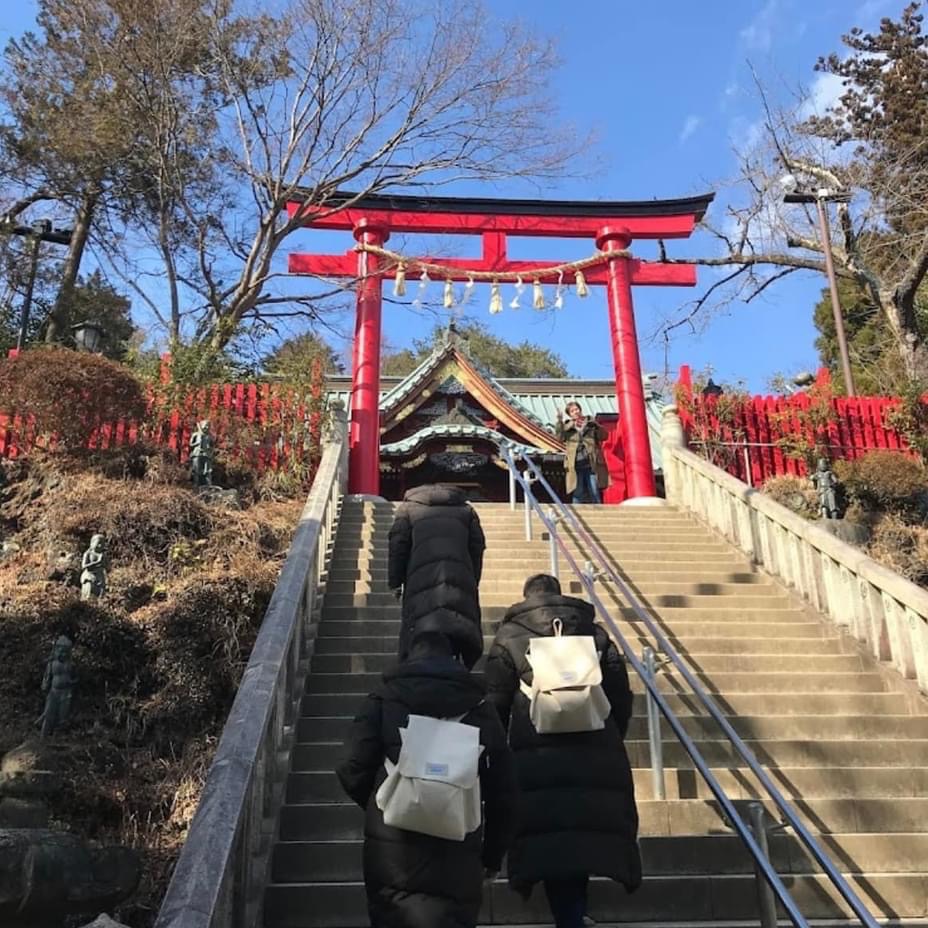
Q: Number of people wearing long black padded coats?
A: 3